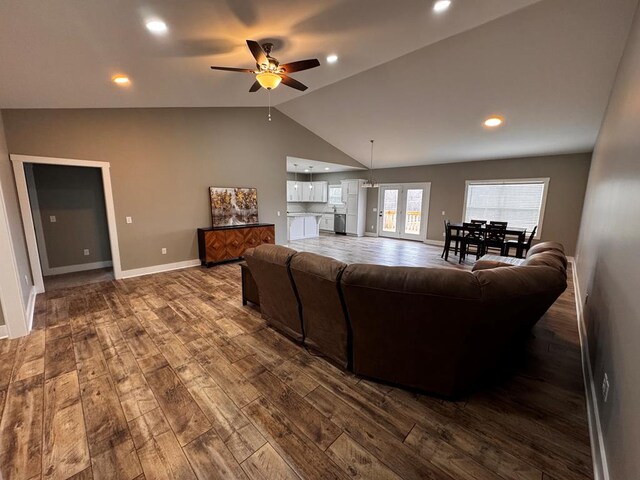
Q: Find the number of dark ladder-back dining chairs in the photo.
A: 6